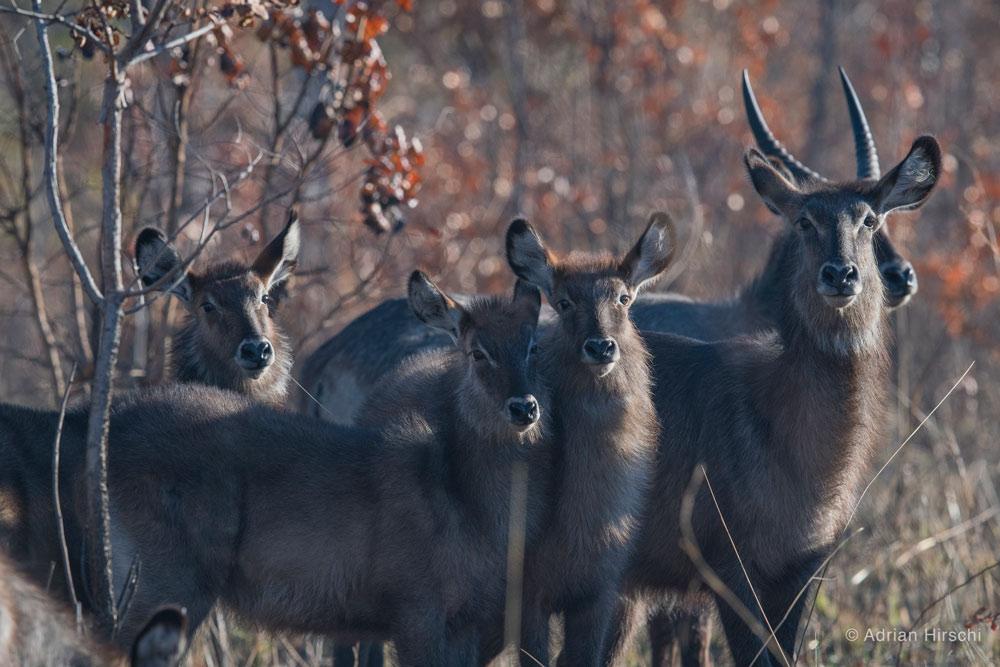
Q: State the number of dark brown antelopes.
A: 5